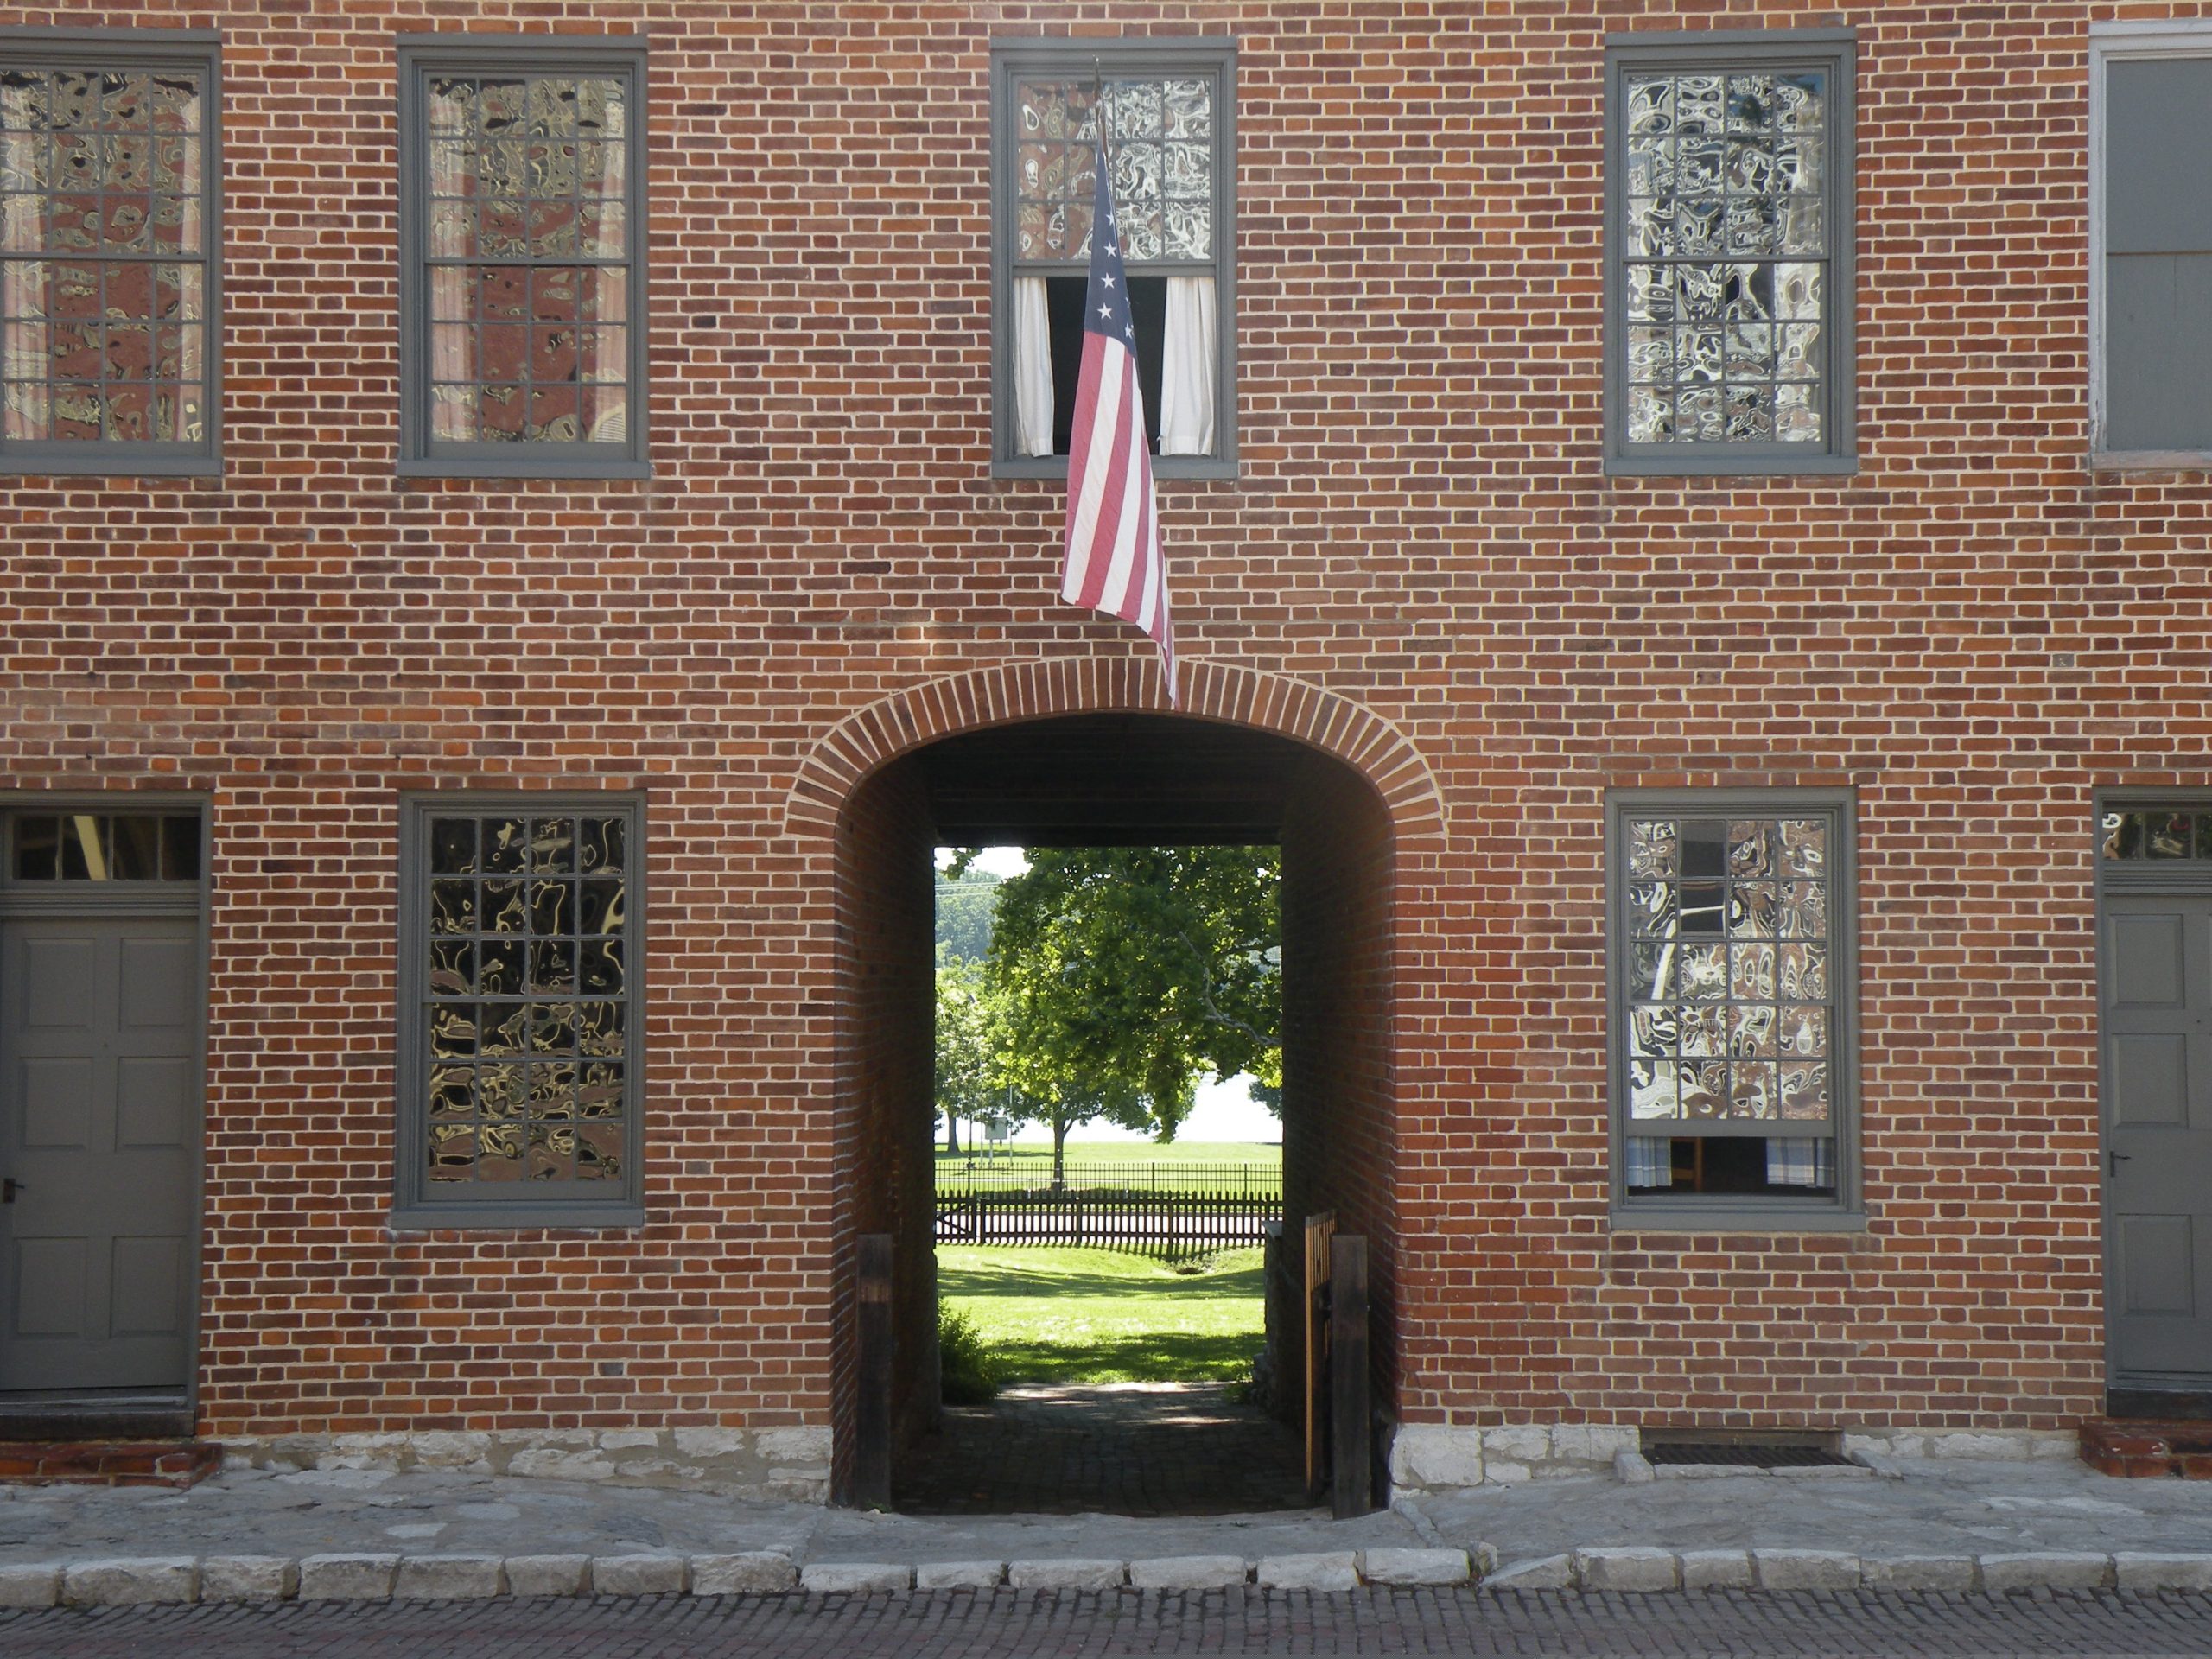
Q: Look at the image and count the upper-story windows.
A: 5